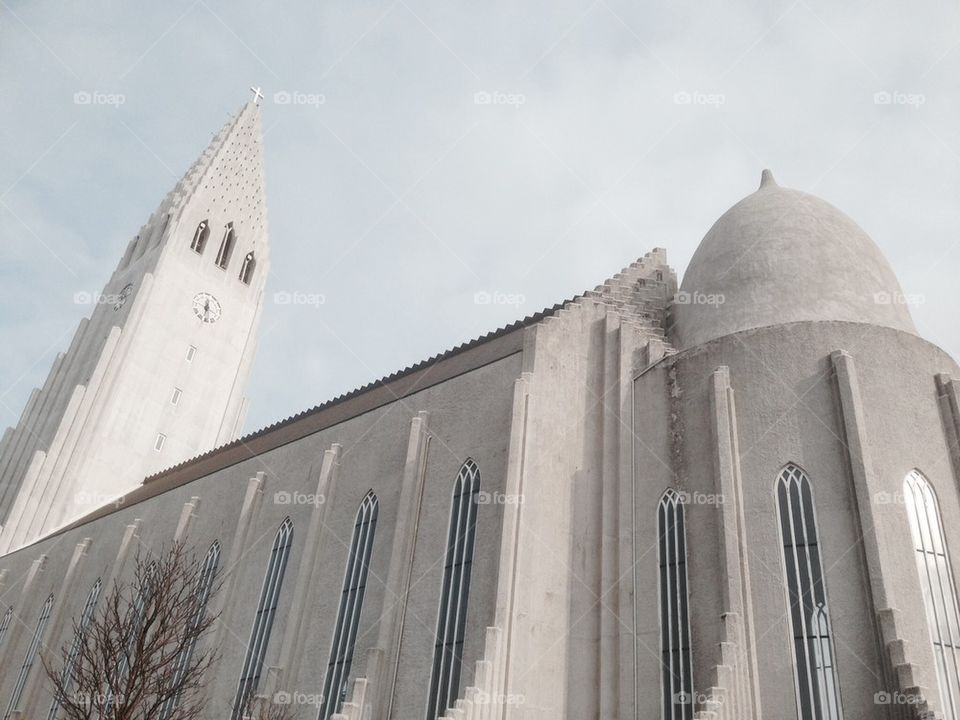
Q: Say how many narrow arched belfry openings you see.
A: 3